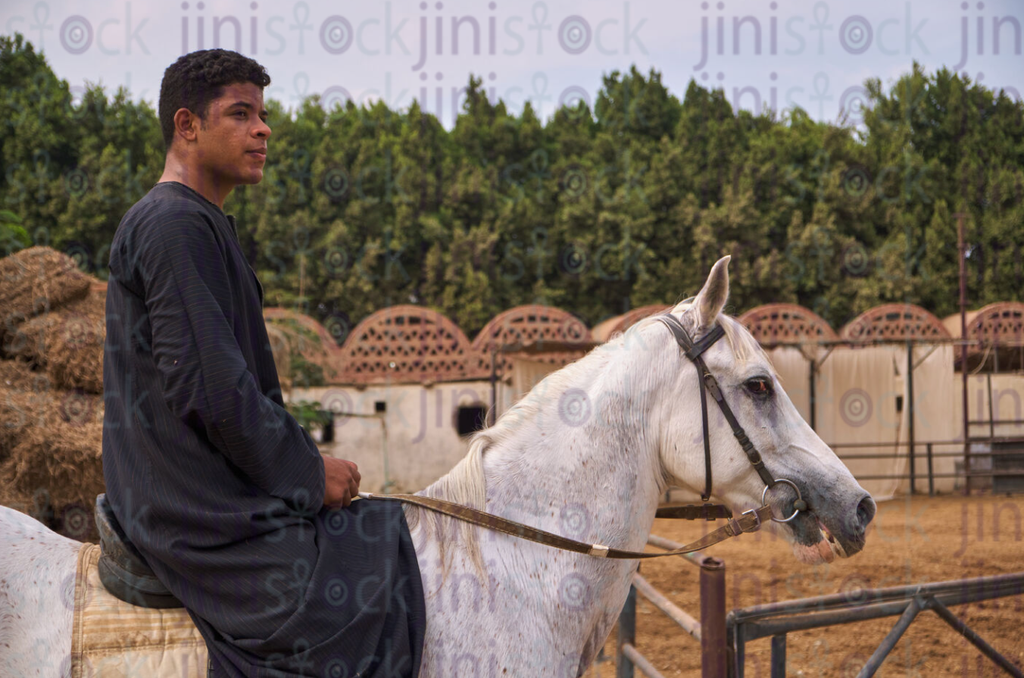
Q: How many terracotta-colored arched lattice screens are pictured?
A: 7